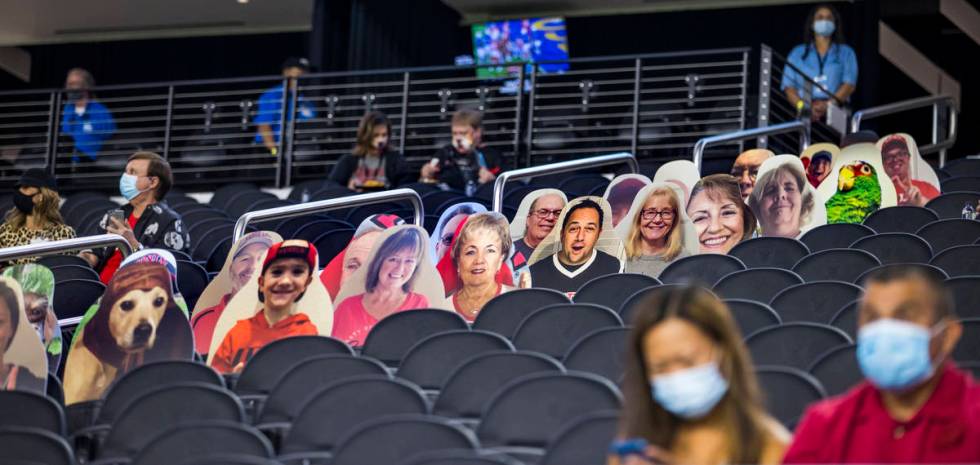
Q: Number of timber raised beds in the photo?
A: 0